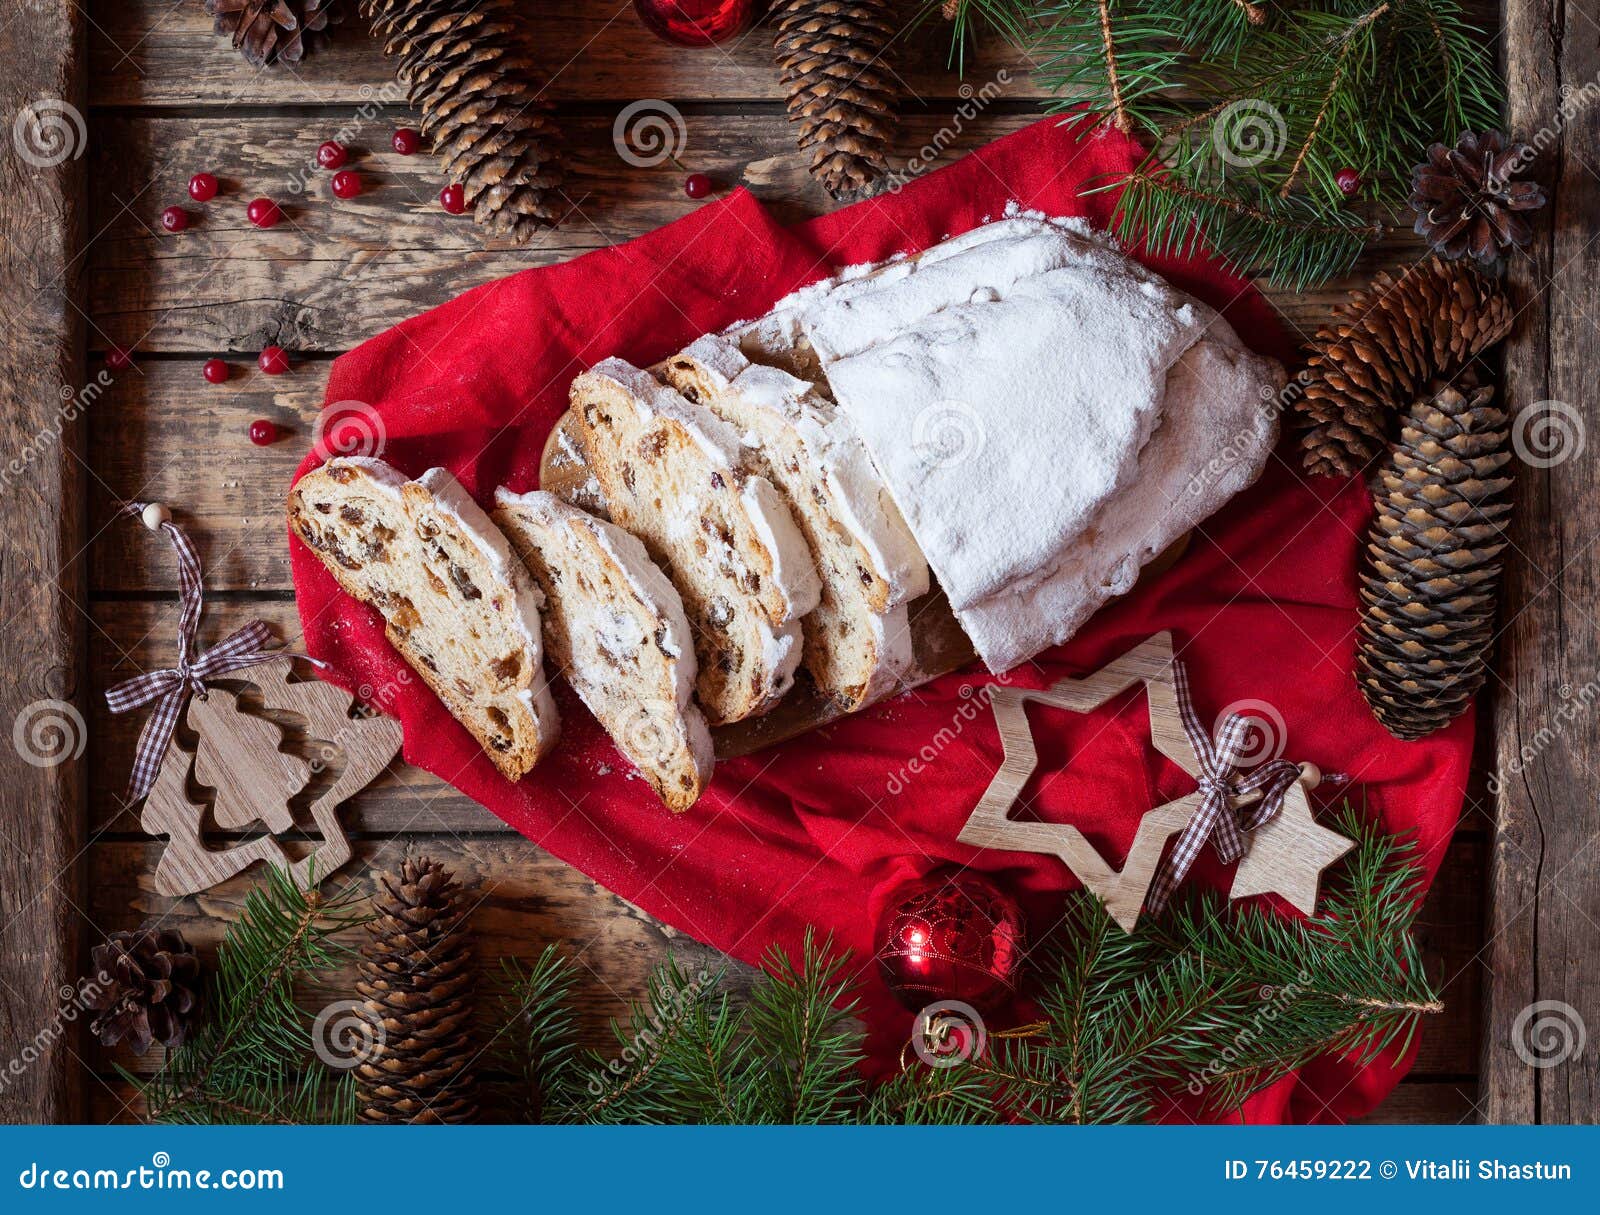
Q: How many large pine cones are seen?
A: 5